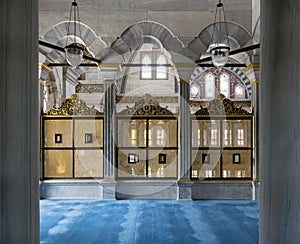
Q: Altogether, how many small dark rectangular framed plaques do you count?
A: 6